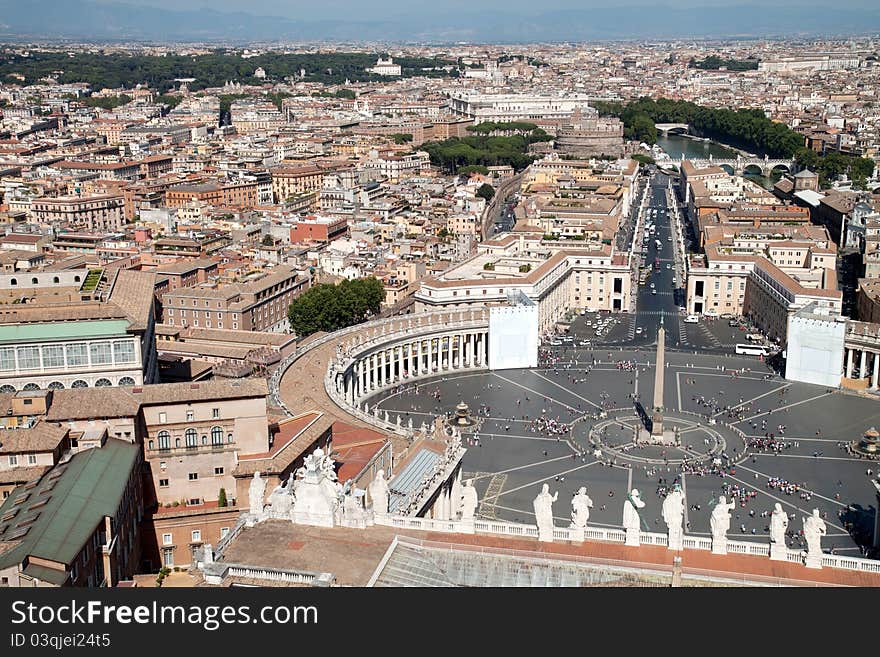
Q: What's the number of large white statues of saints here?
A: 10